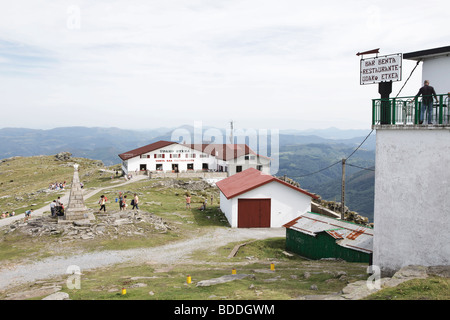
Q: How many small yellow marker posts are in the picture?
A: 4